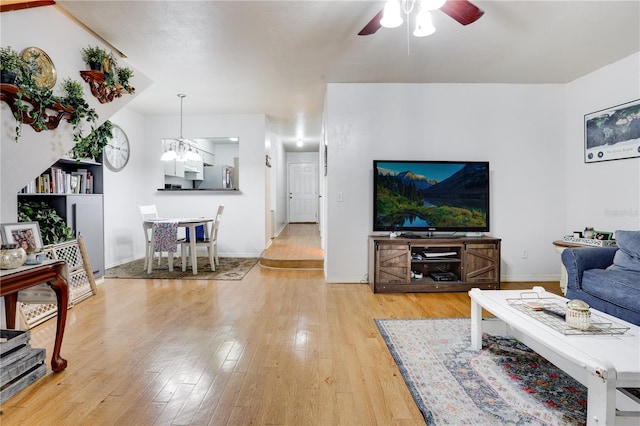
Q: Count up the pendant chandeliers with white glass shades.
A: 1